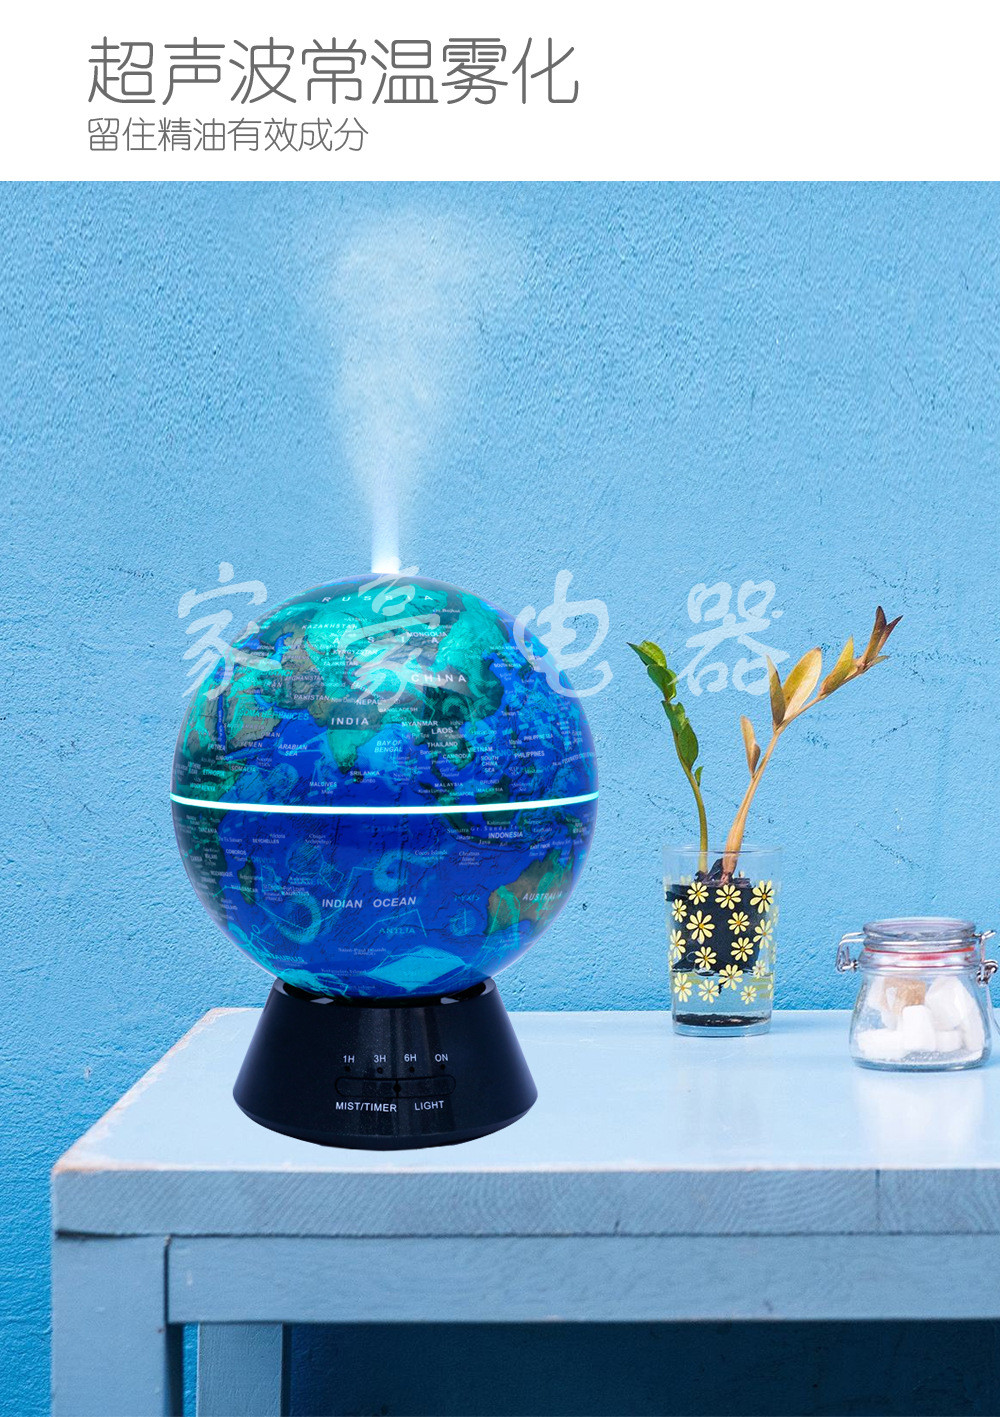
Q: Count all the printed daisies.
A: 15